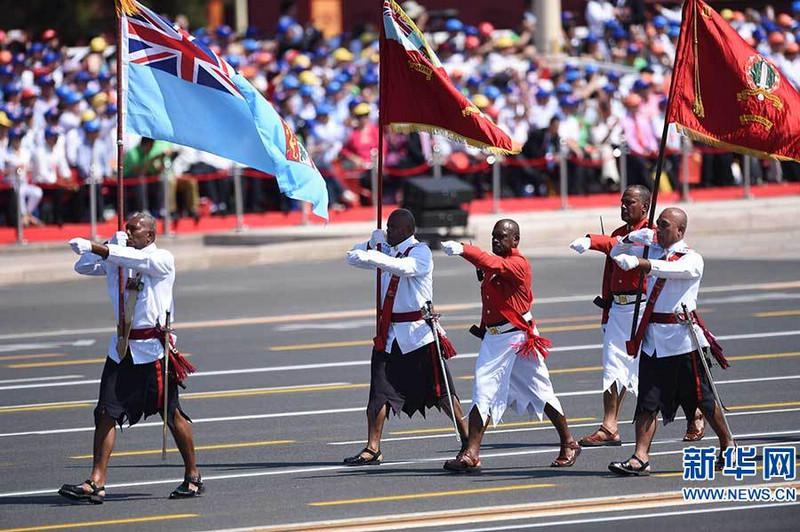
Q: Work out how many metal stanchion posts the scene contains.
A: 12